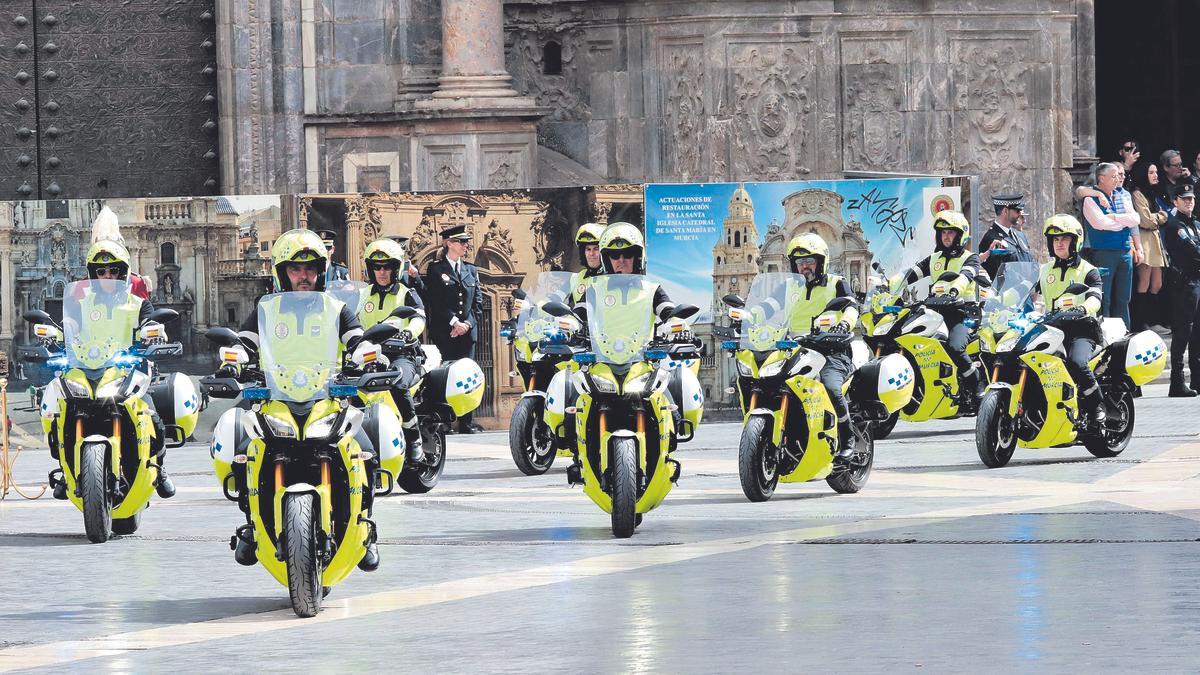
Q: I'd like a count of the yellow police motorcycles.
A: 8